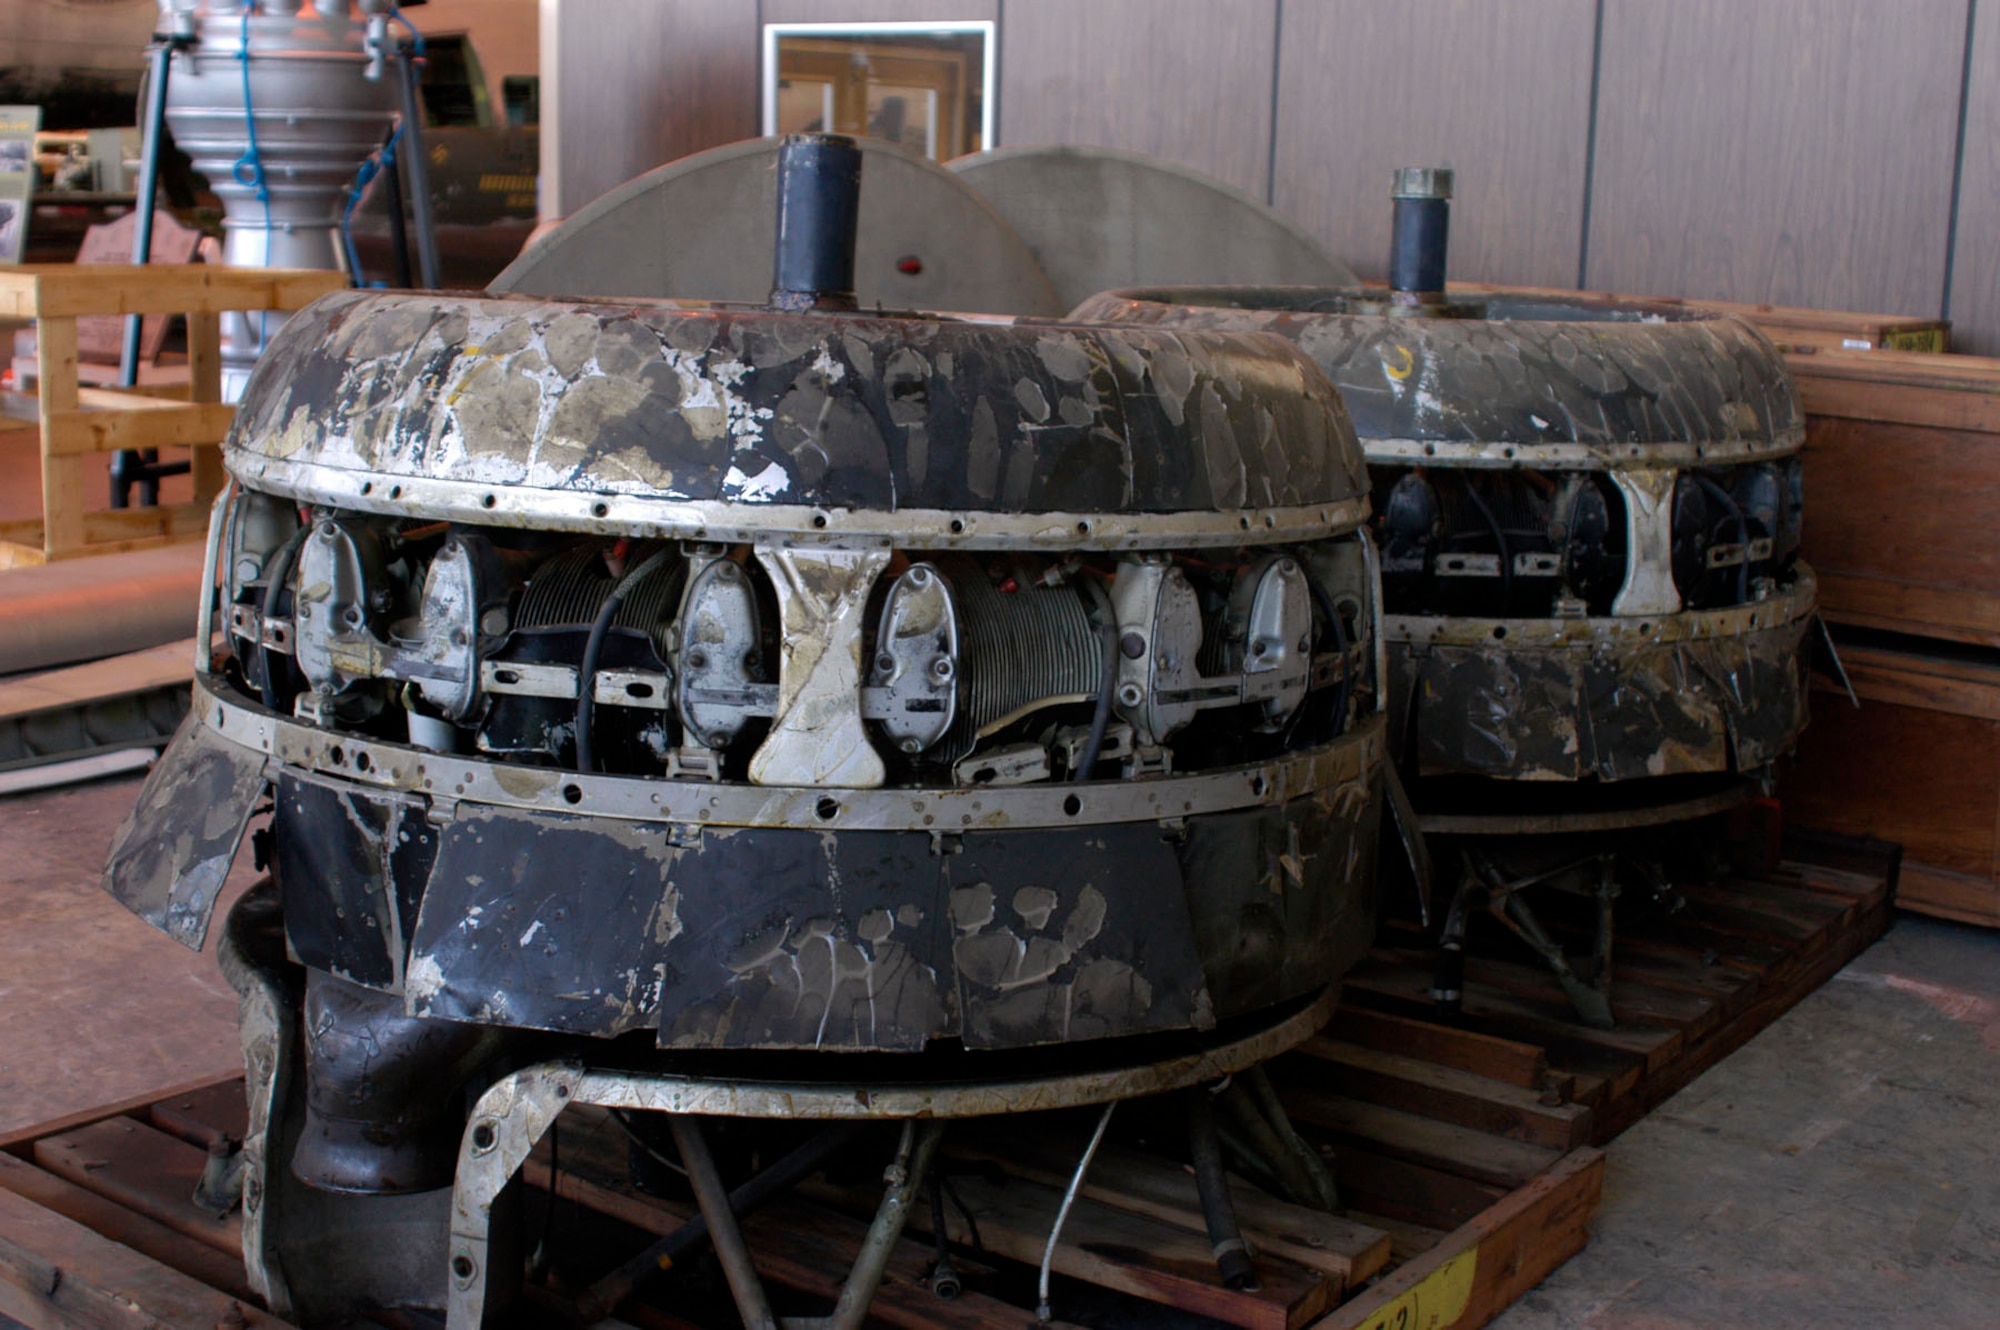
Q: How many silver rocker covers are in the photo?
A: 6